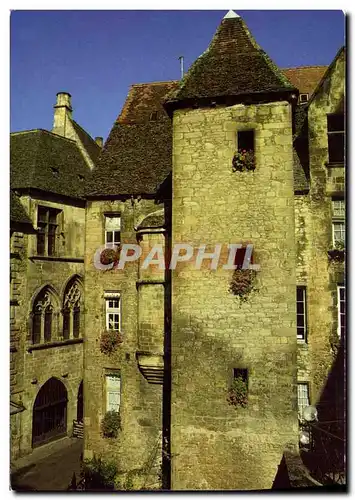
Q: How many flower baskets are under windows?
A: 6